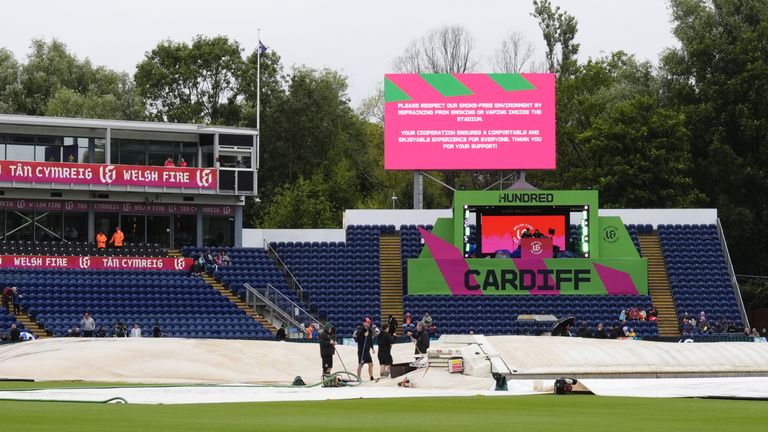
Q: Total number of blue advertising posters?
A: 0